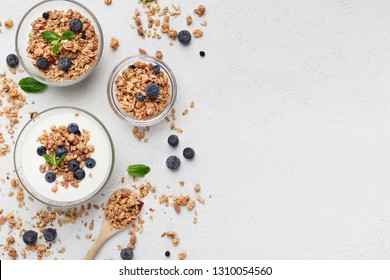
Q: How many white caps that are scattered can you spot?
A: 0